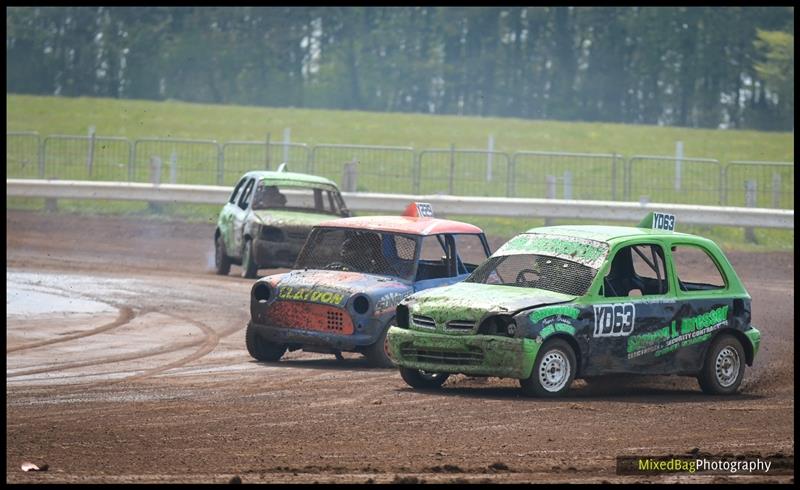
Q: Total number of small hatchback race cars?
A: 3